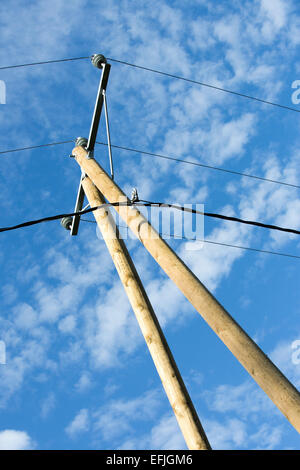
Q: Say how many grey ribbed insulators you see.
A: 3